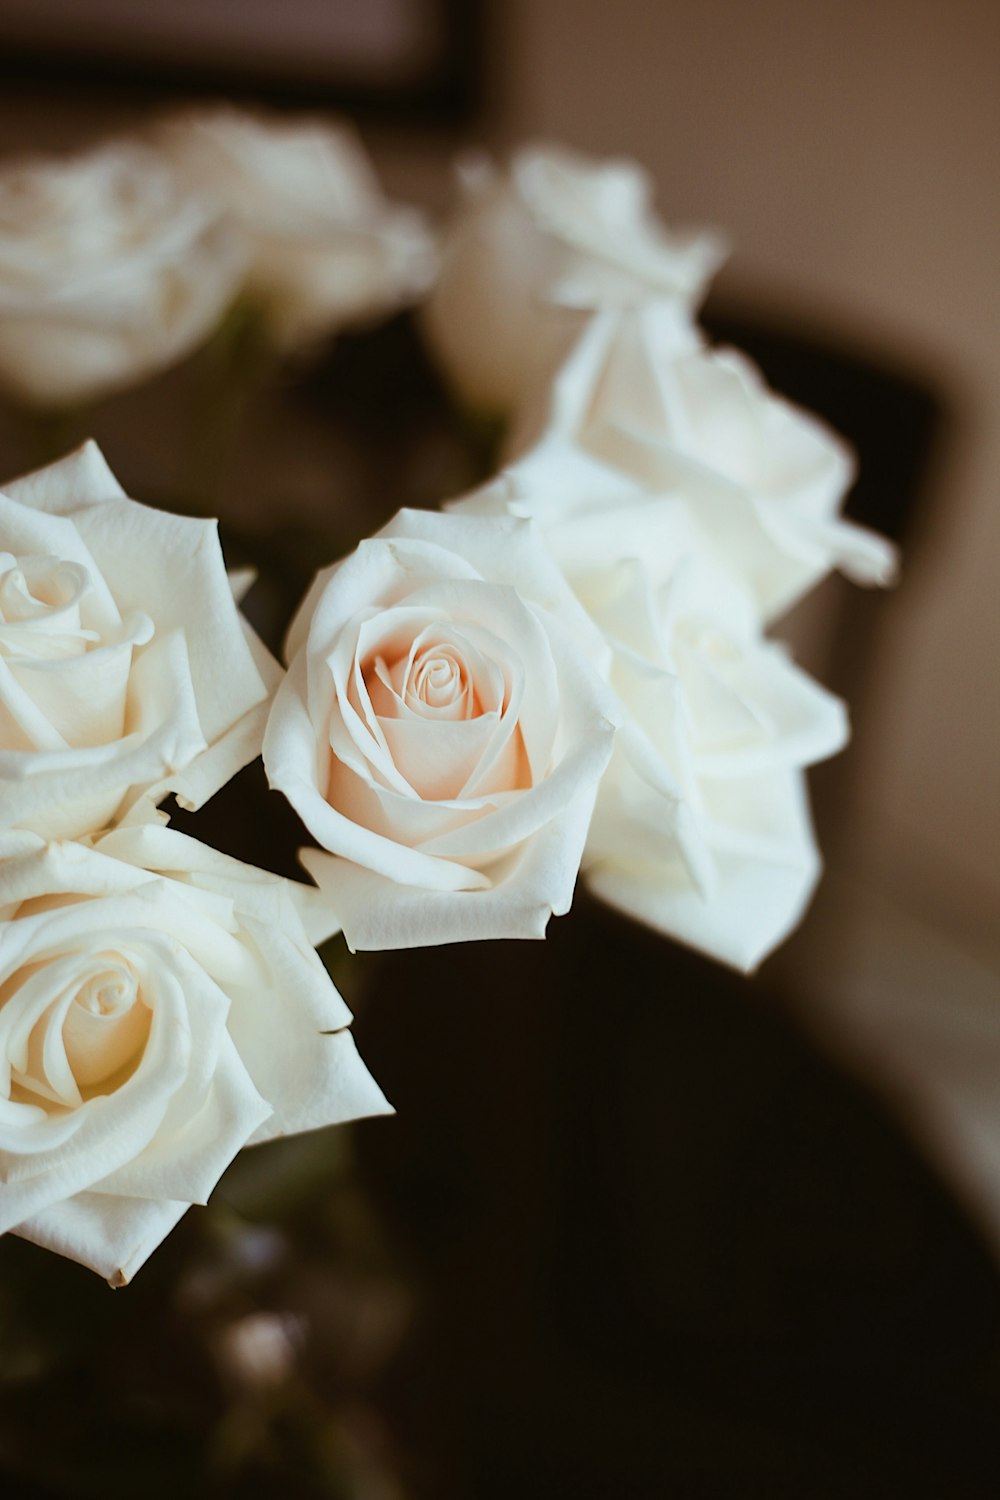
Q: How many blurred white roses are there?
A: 5